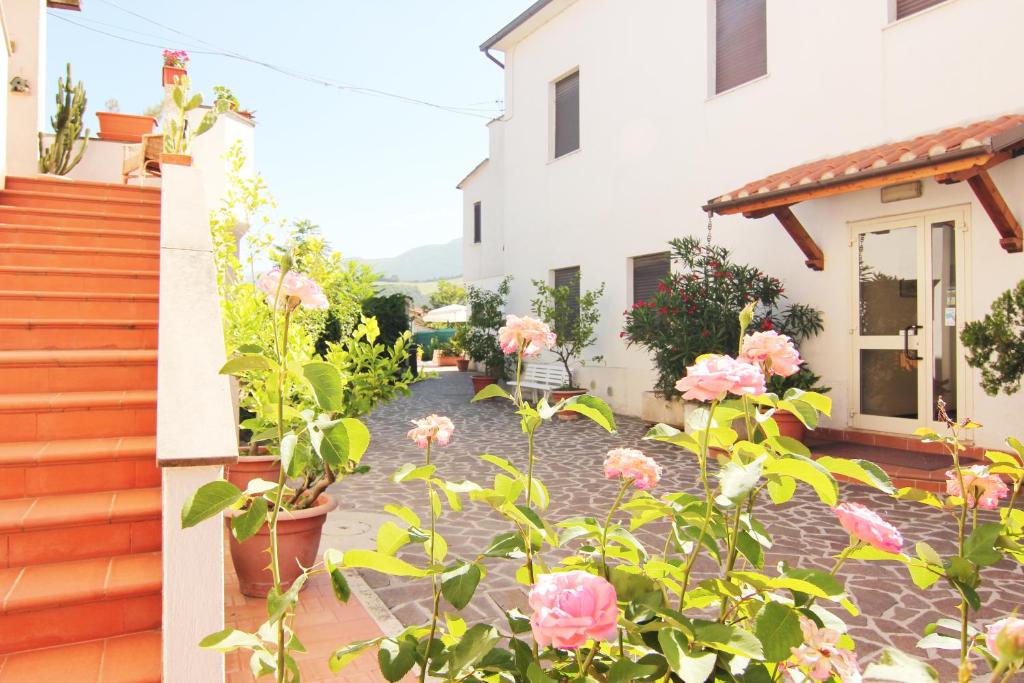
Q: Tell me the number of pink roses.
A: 11